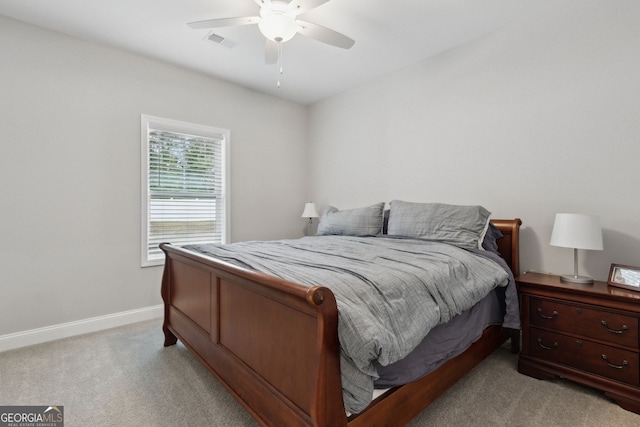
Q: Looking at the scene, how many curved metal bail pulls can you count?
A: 4